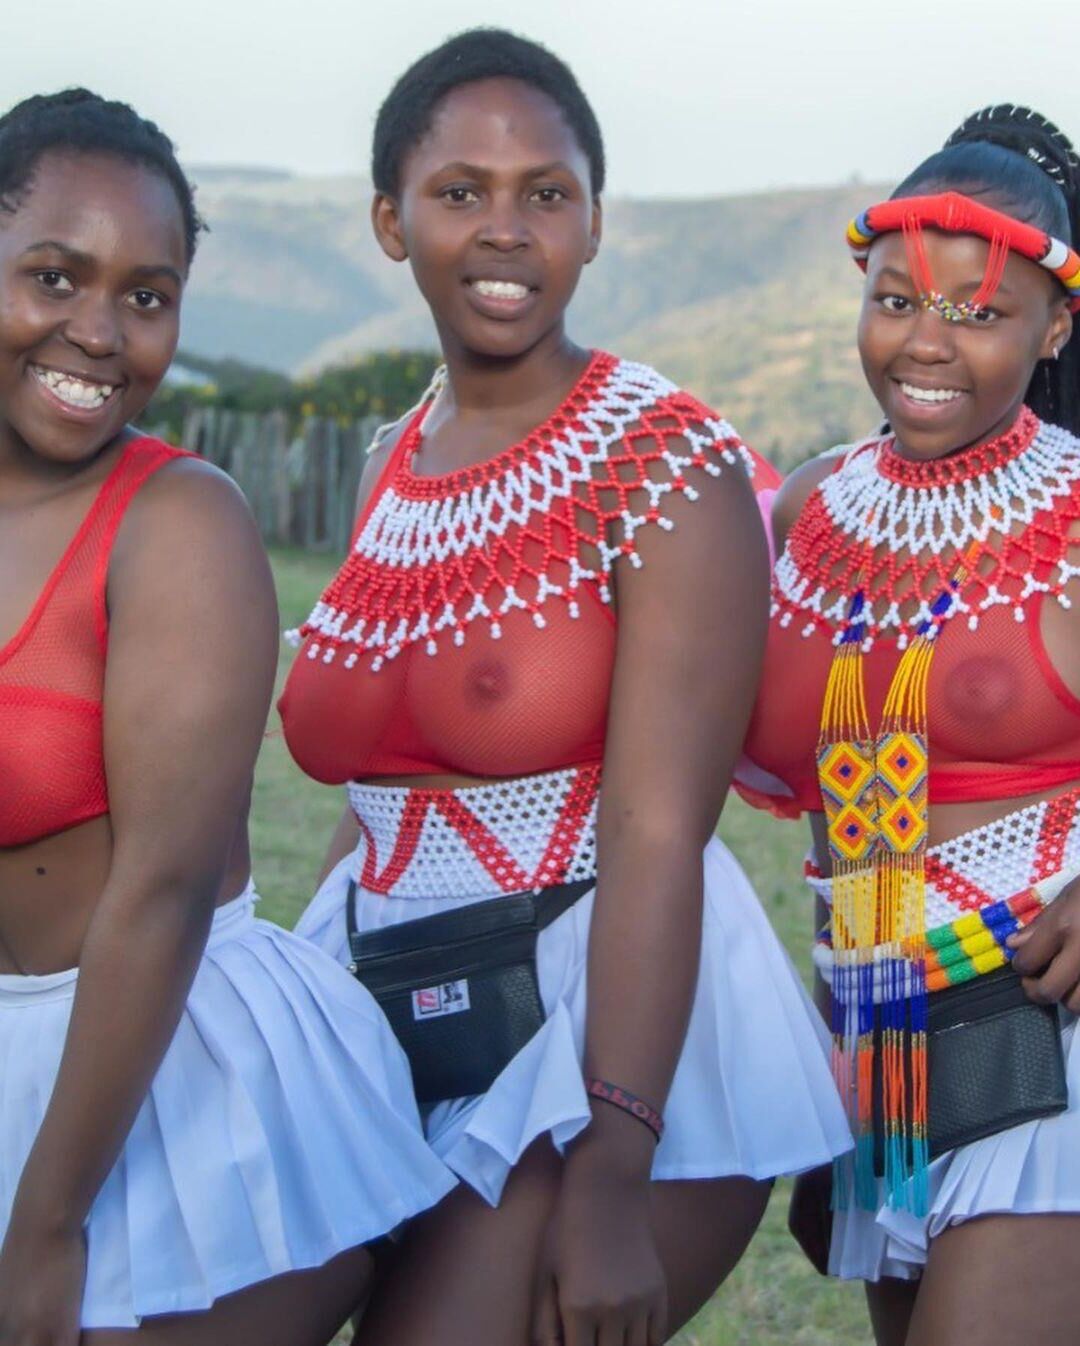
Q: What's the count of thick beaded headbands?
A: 1